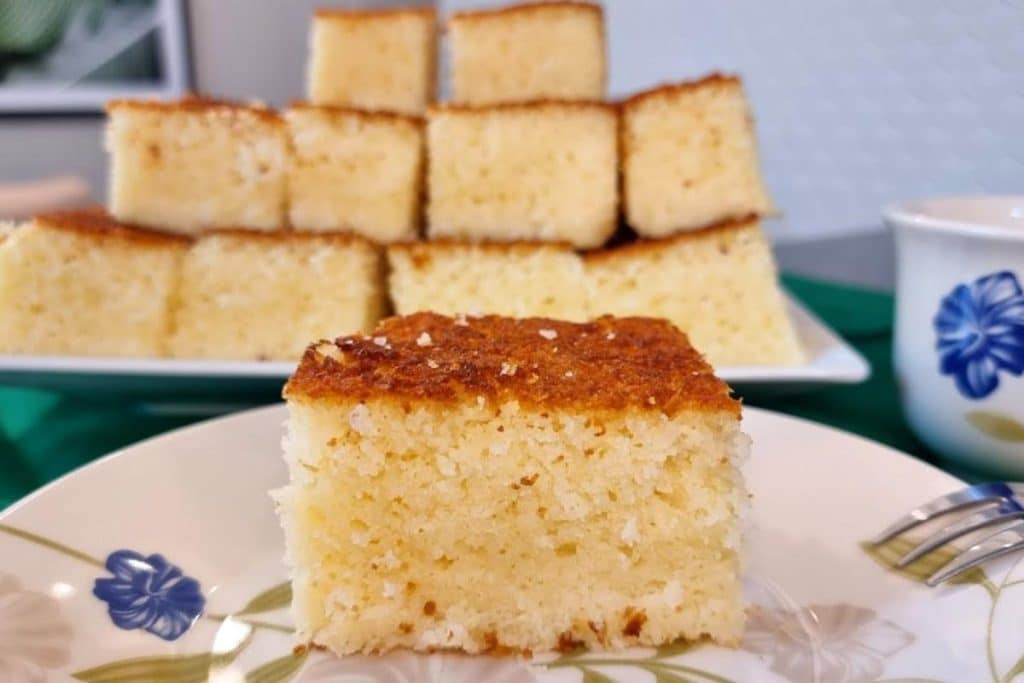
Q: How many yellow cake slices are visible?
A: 11